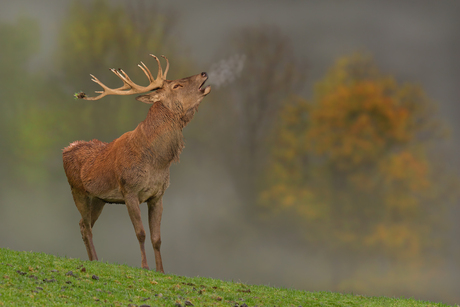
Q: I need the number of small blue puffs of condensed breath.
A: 1